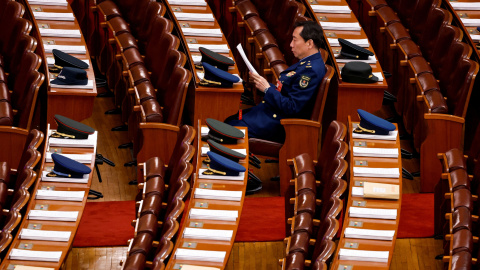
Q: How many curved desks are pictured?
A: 7